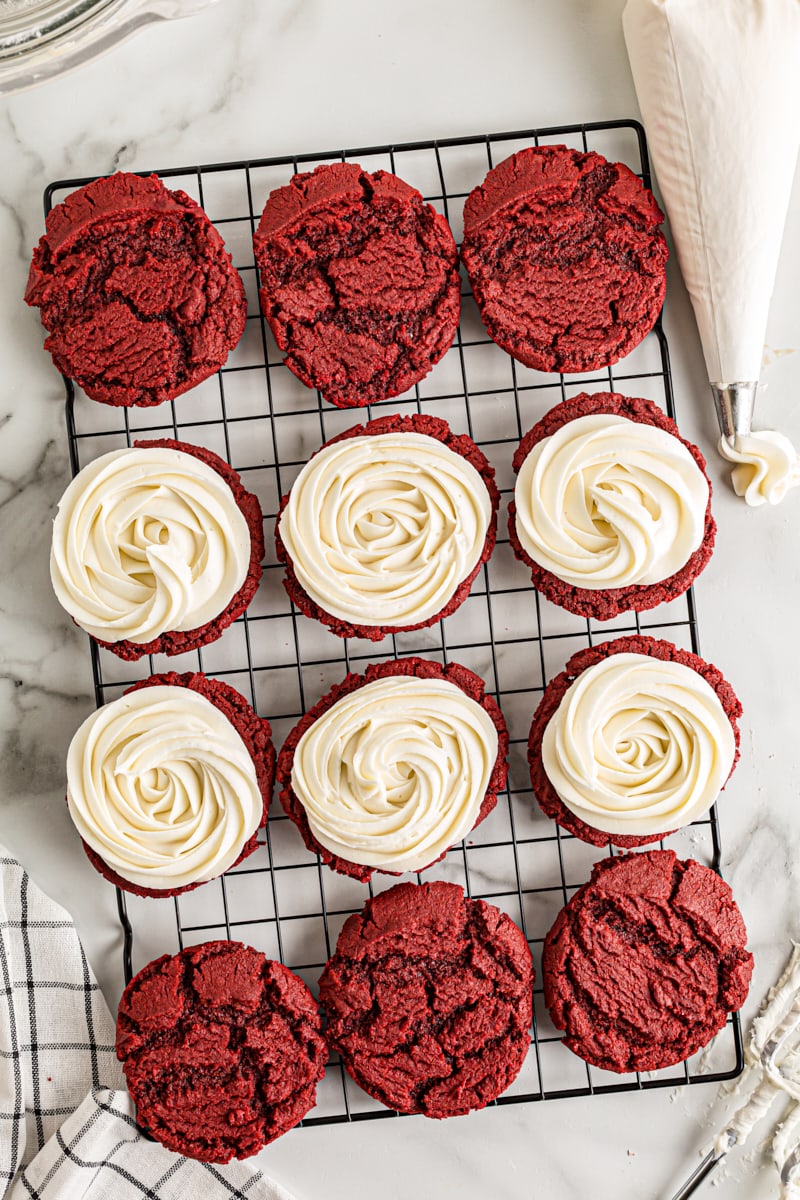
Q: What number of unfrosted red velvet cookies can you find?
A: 6